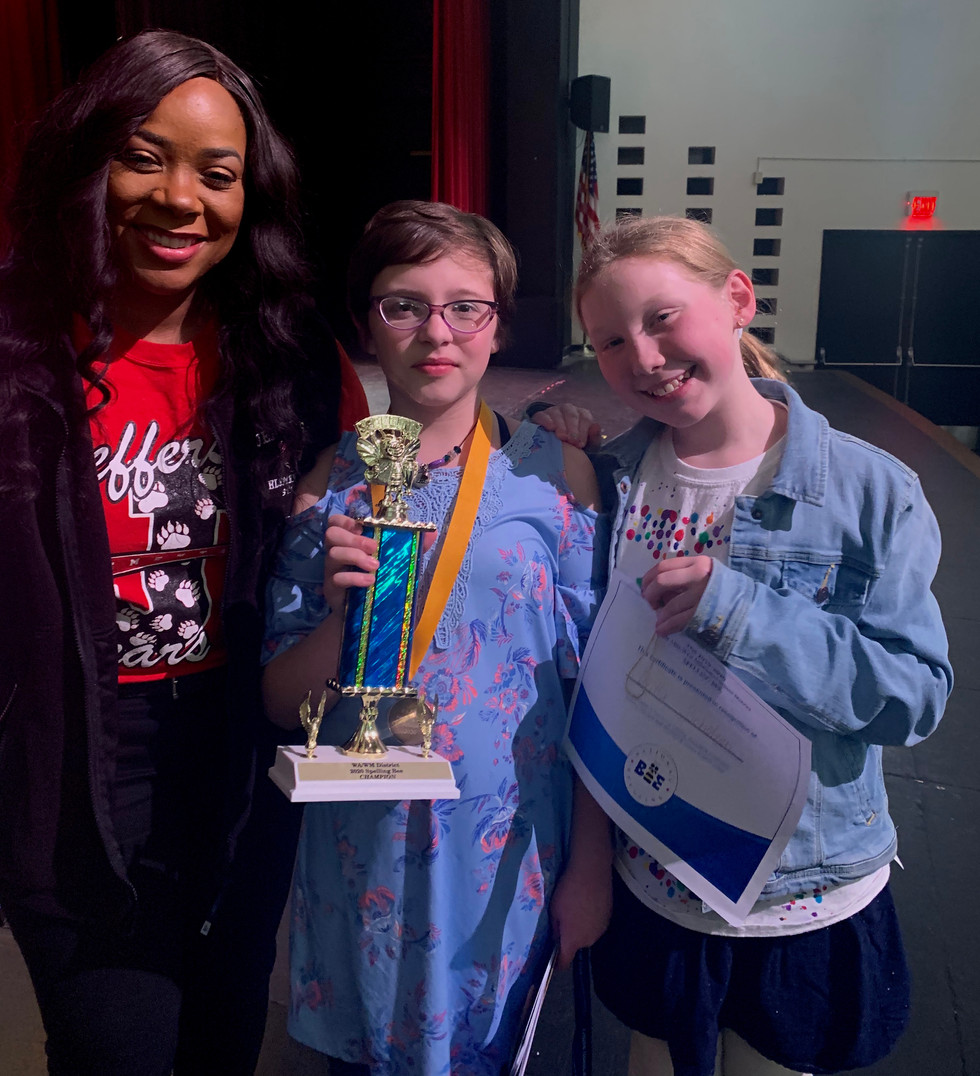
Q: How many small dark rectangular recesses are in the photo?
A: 13